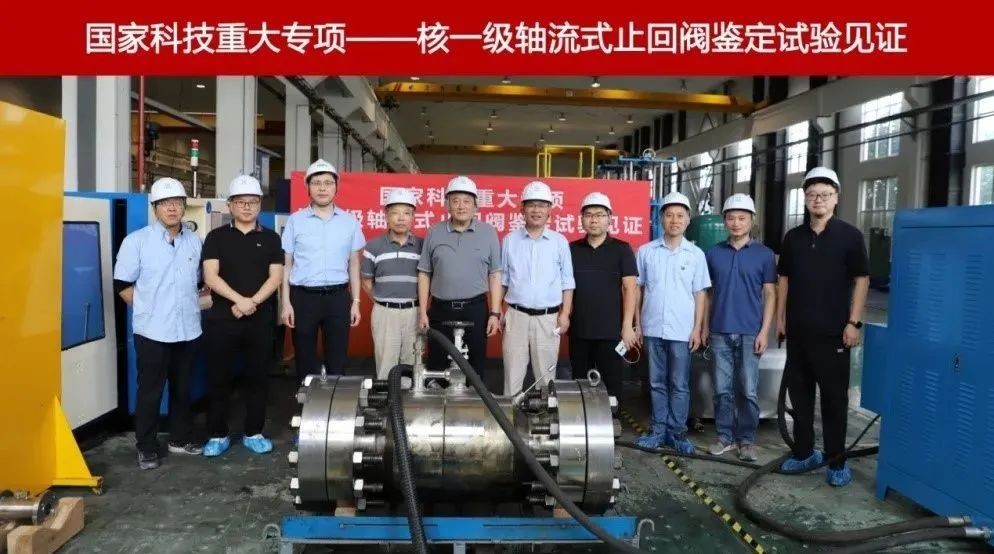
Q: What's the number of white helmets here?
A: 10